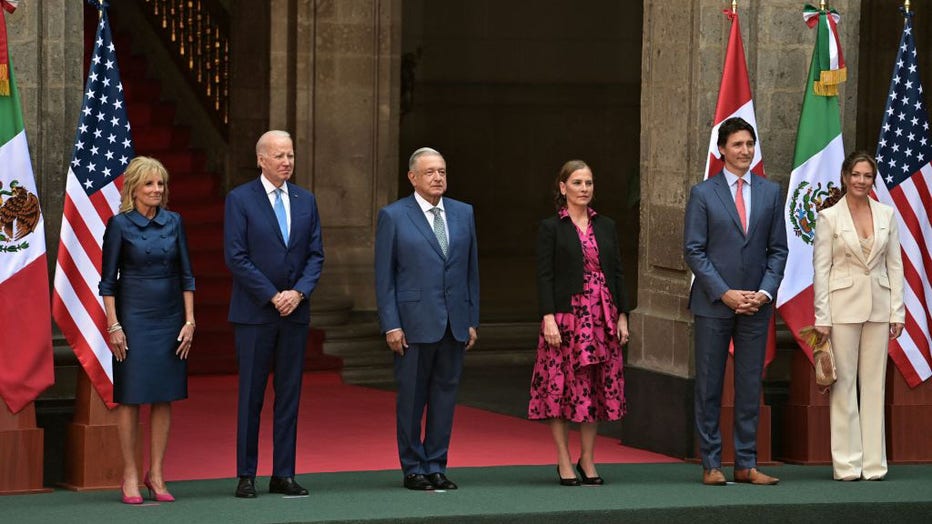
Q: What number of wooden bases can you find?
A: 5